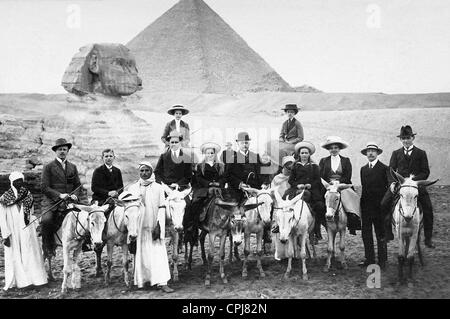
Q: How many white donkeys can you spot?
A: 7